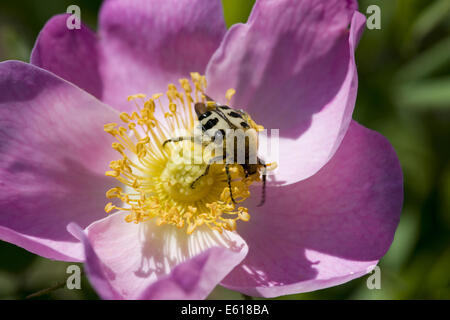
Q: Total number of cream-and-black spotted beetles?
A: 1